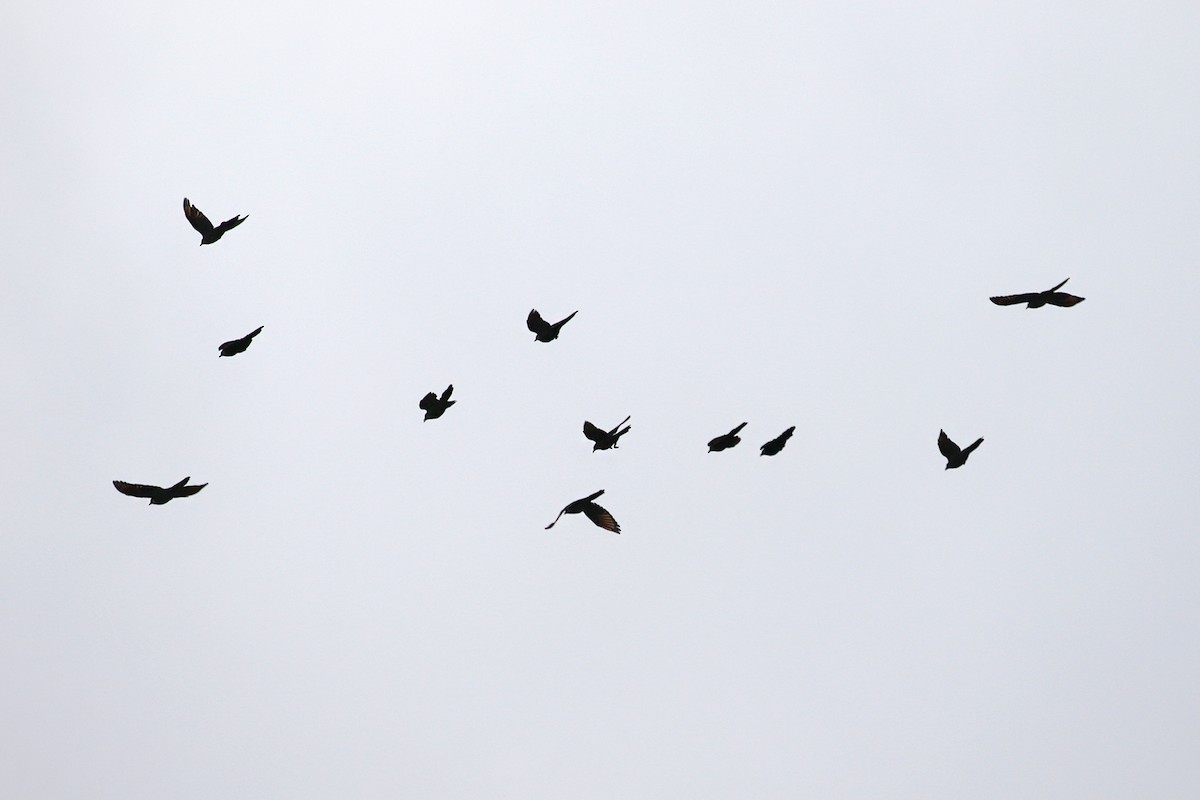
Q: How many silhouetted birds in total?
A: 11